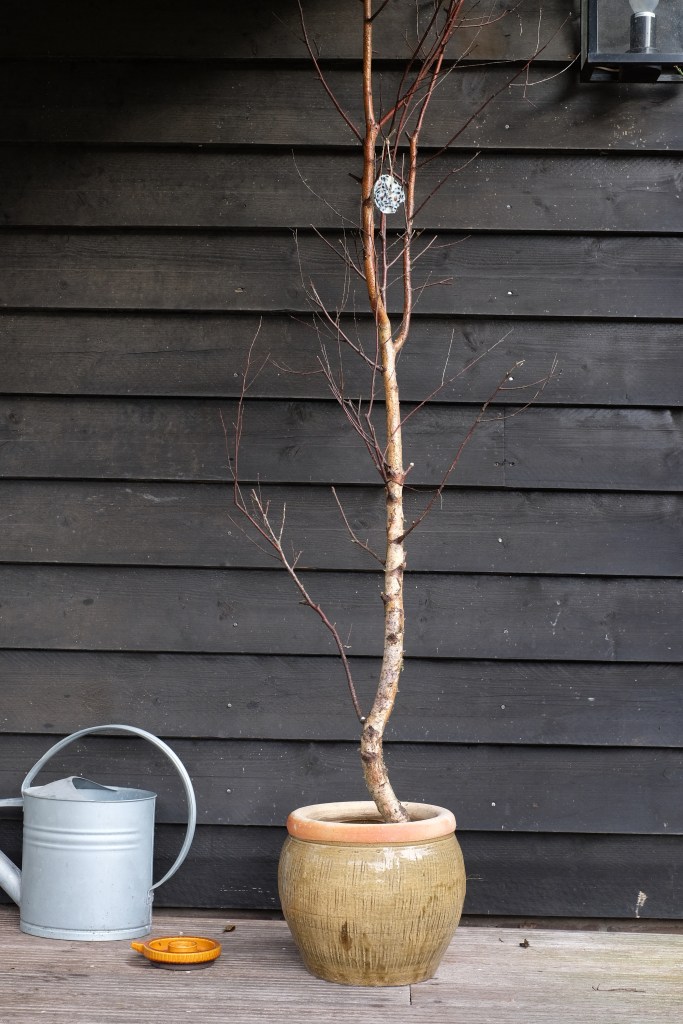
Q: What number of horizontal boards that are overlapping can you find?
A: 11